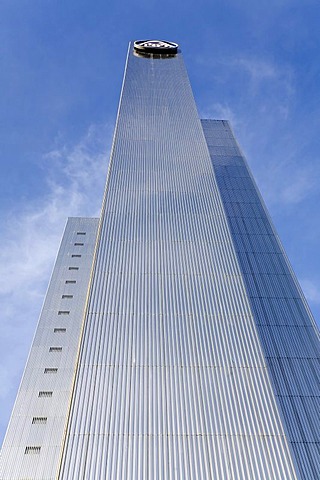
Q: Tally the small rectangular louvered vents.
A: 13